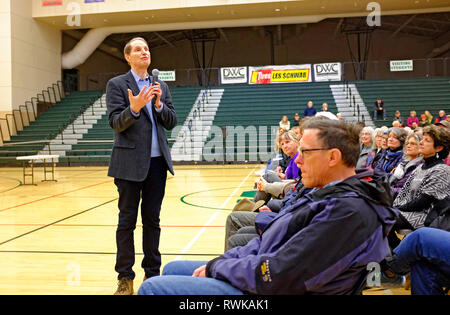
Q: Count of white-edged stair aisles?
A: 3